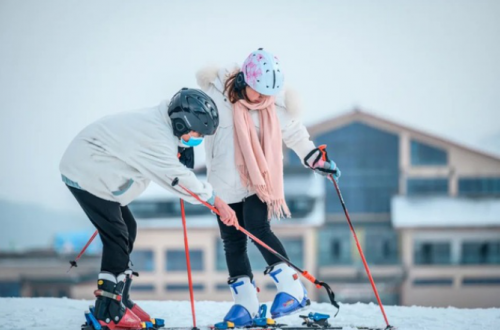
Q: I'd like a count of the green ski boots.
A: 0